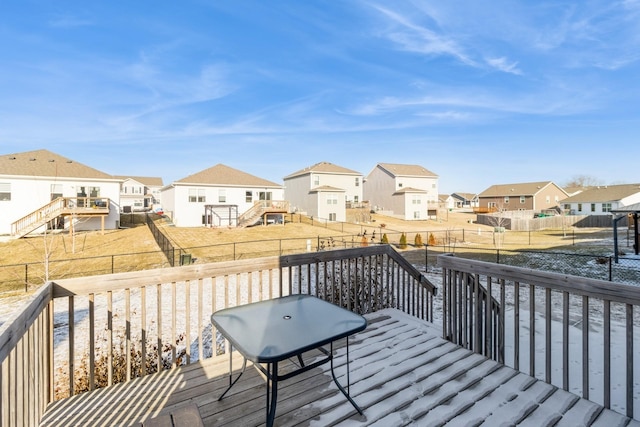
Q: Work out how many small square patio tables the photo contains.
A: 1